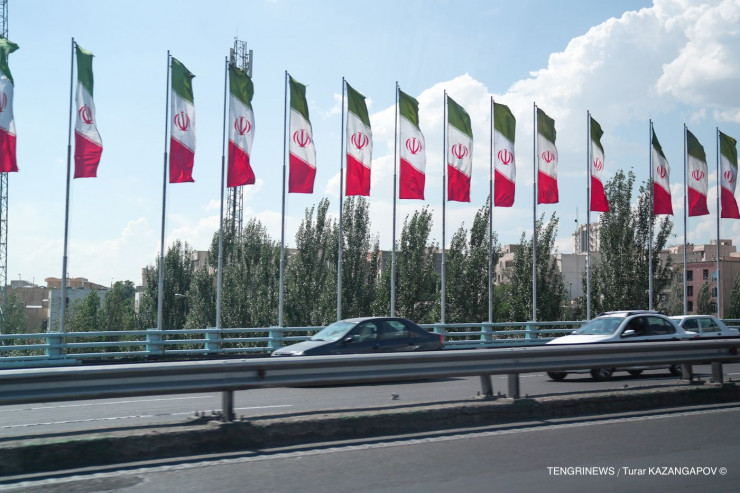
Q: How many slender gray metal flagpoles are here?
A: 13